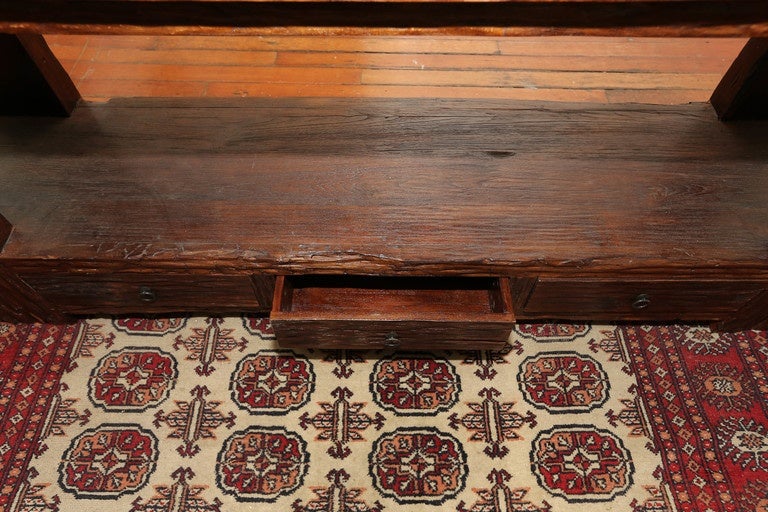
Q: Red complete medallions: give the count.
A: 8